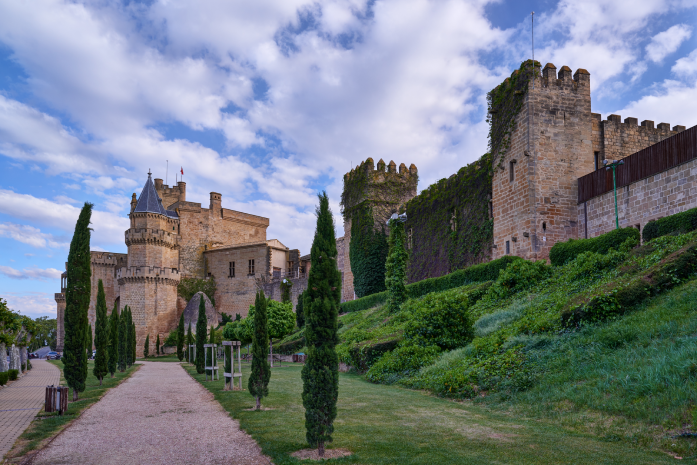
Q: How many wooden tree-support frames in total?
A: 3